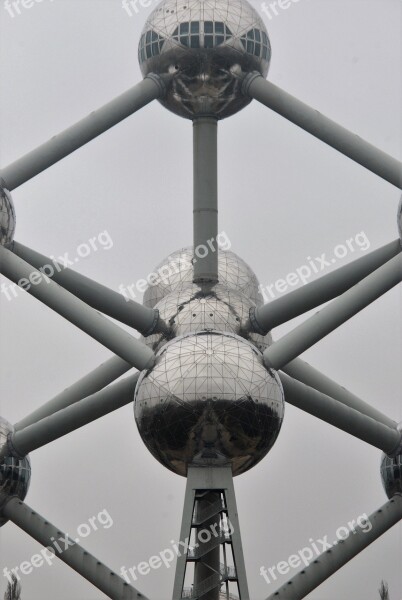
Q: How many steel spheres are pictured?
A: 8